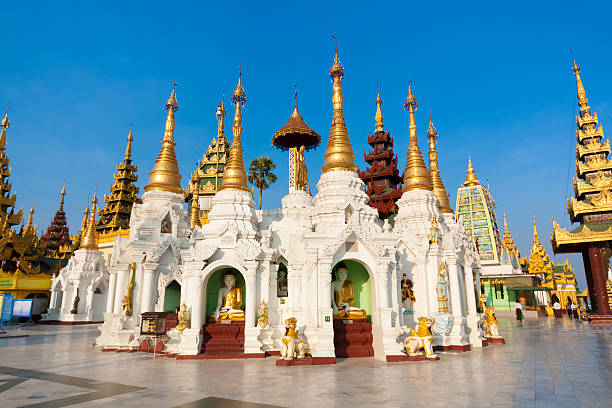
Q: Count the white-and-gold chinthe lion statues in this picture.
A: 3